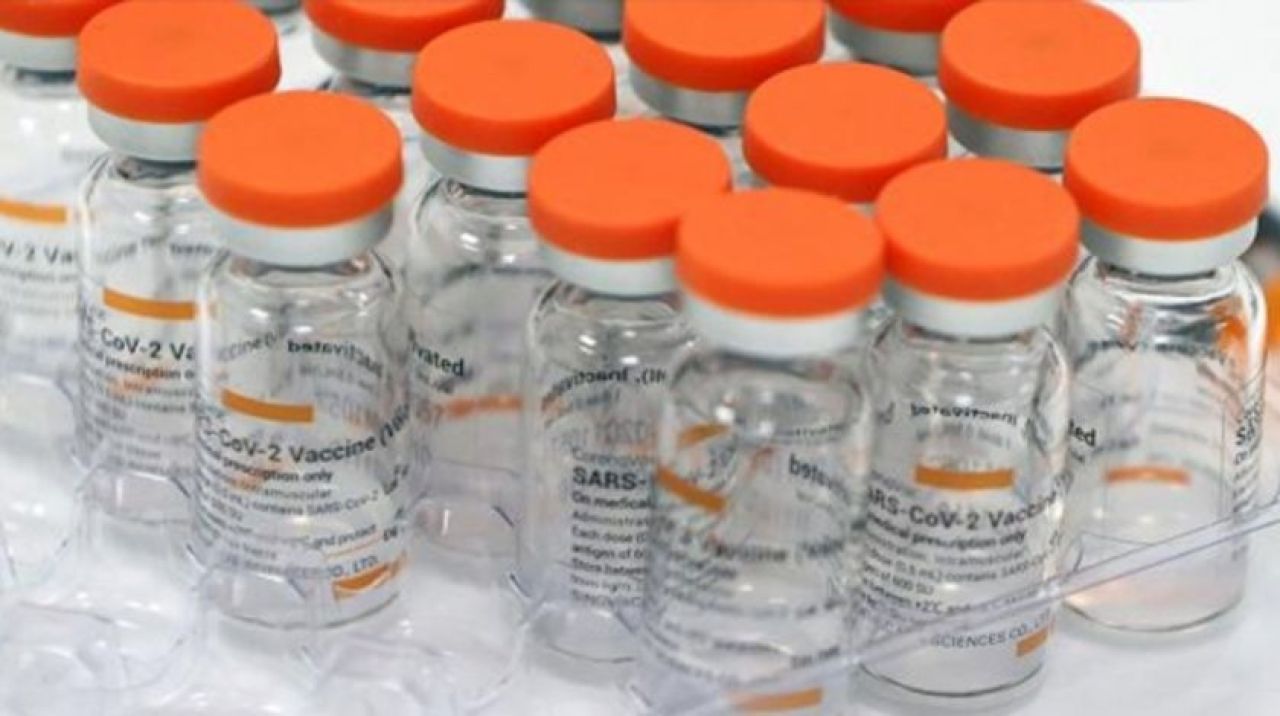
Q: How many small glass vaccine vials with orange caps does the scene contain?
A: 13